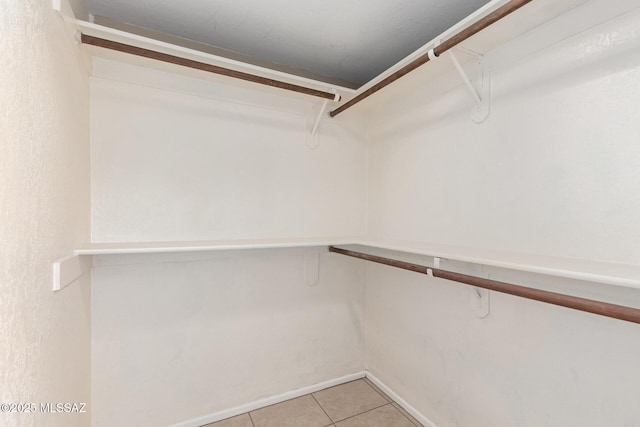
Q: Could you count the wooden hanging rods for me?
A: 3